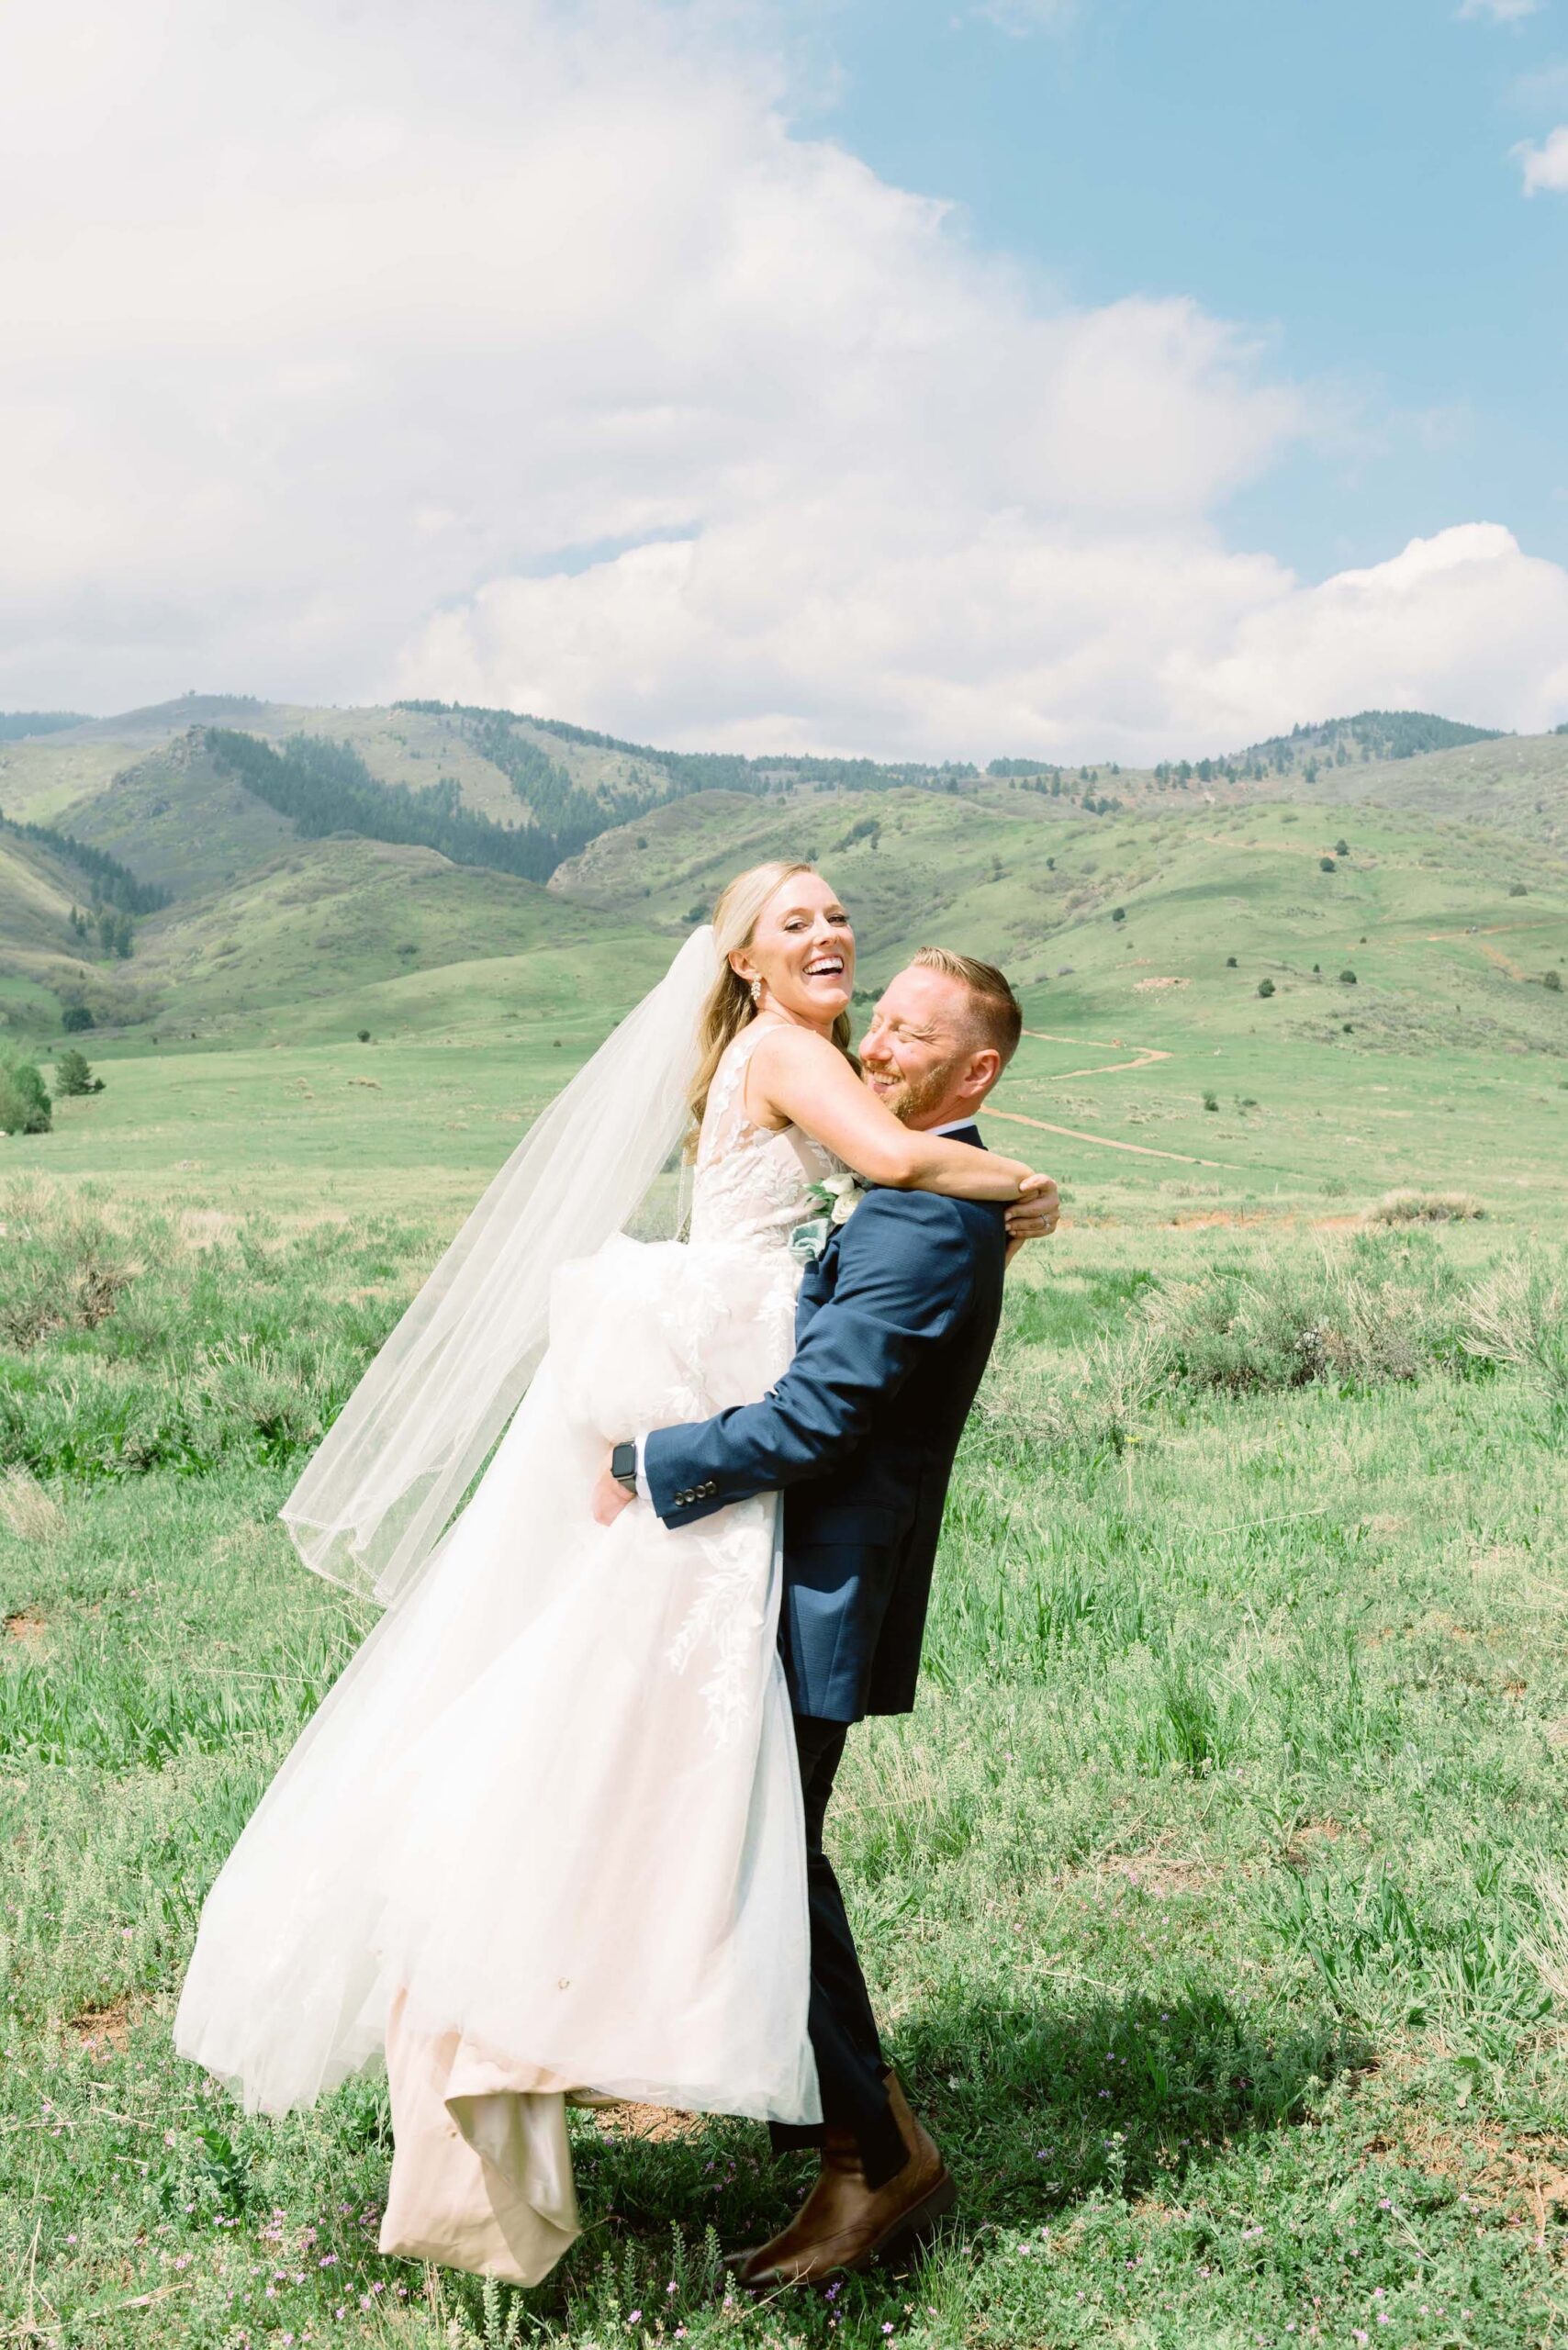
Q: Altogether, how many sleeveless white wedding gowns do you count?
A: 1